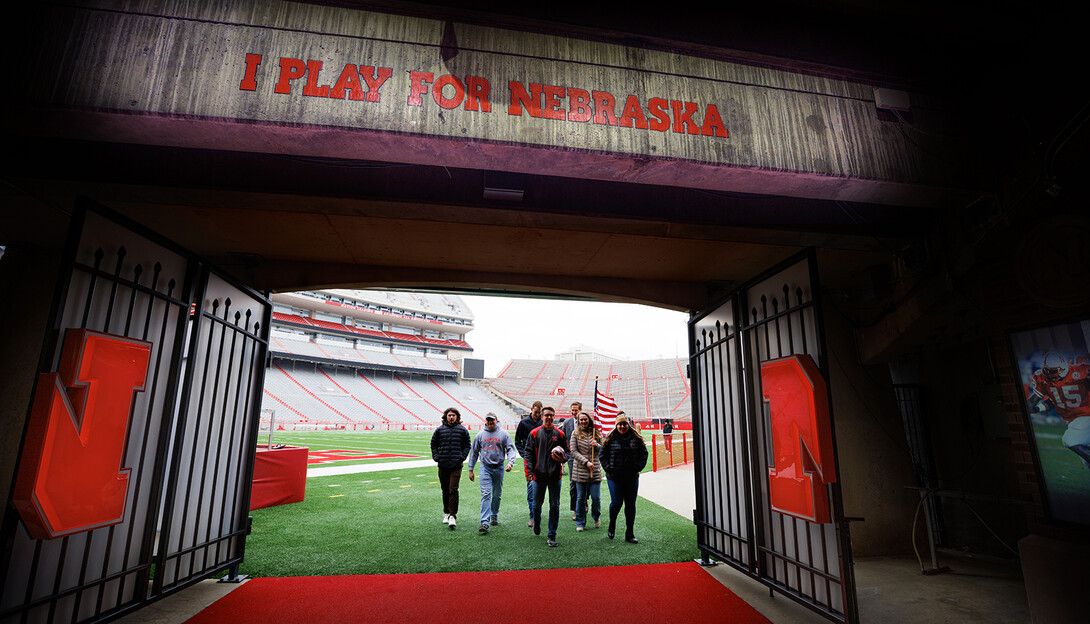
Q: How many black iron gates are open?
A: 2